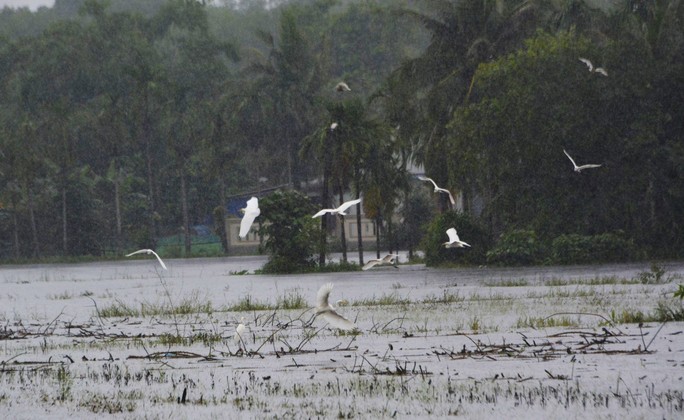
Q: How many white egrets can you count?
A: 12